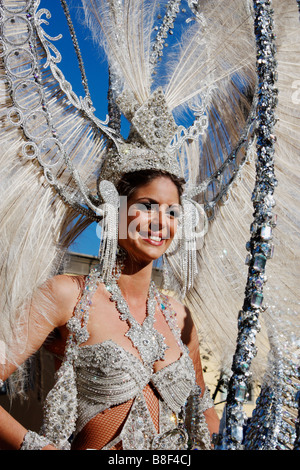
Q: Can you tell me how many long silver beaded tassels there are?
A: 2